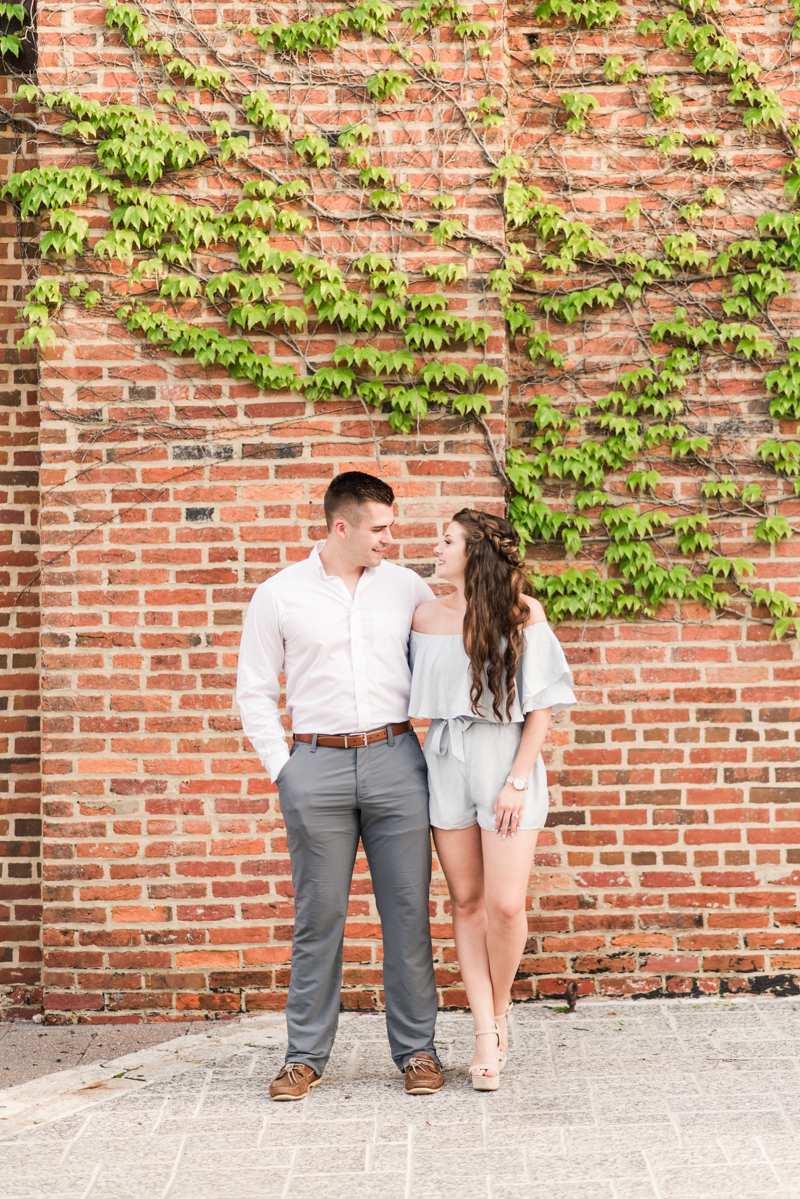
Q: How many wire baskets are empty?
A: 0